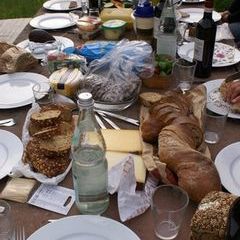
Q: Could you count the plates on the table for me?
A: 11